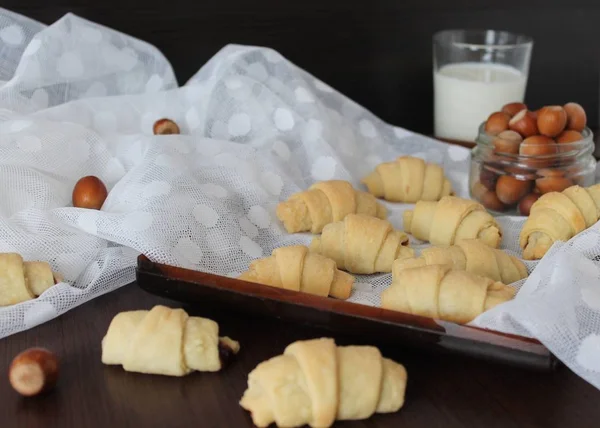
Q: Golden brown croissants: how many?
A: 11